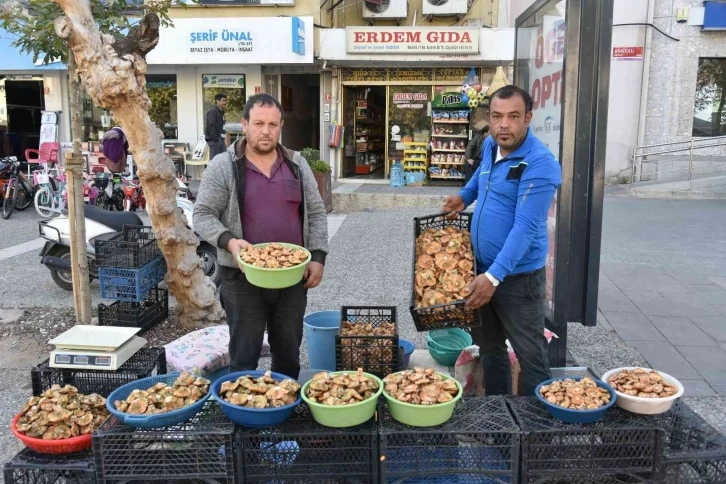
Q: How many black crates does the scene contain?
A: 11